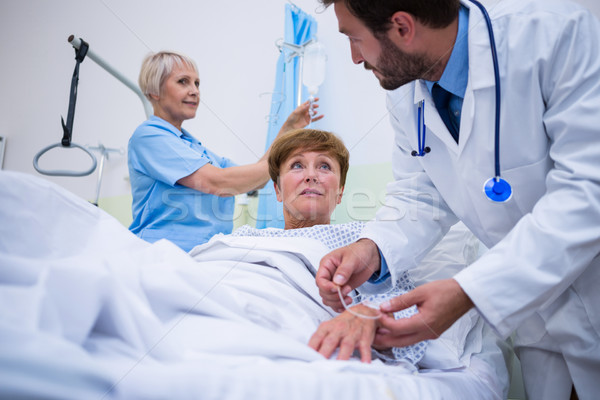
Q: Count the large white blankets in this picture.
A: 1